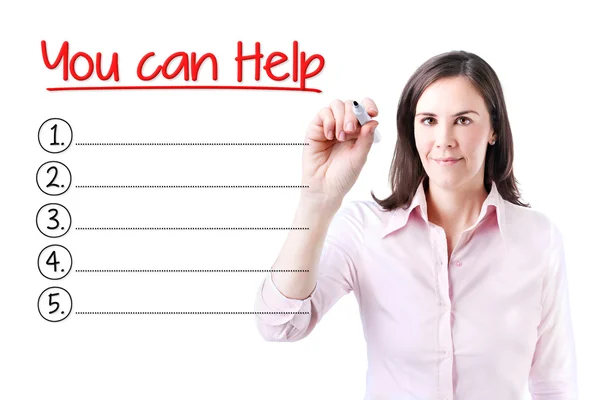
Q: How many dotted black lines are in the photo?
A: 5